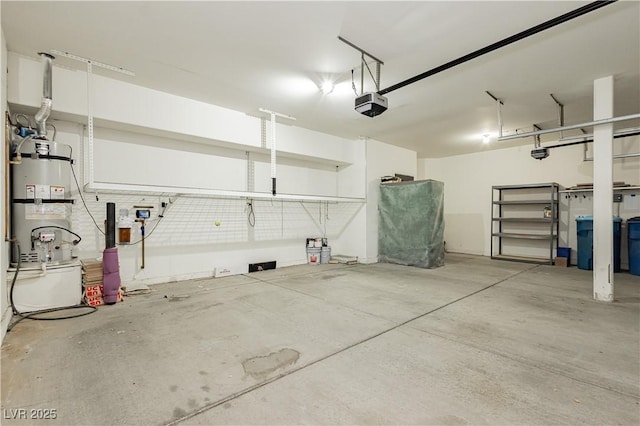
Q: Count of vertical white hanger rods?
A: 2